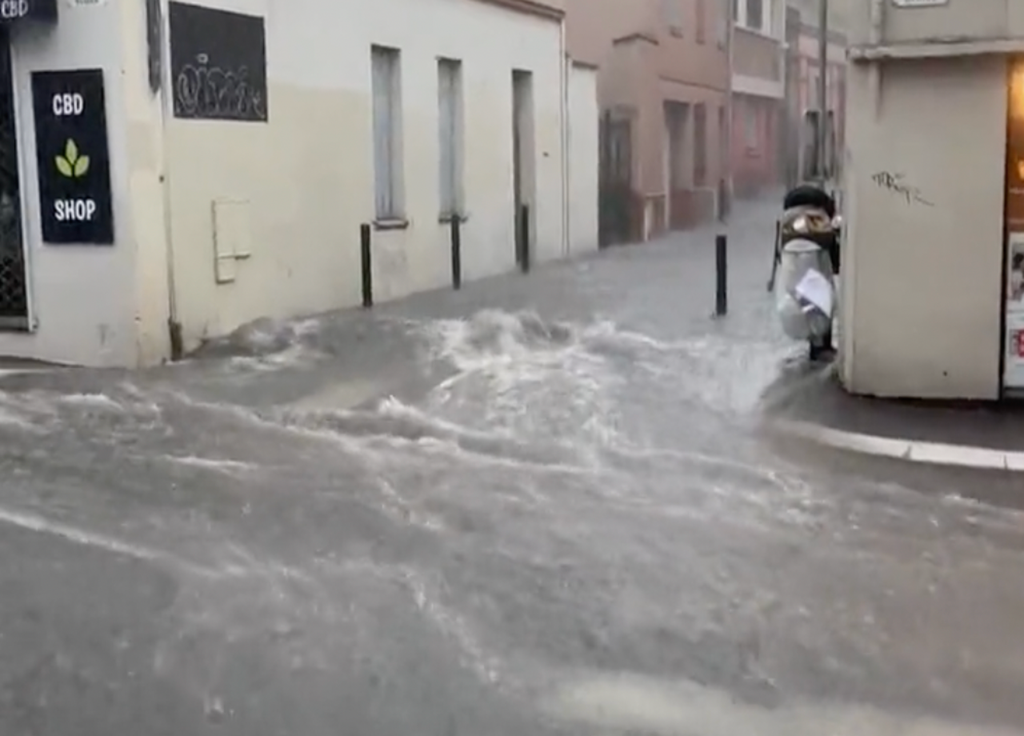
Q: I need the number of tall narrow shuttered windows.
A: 2